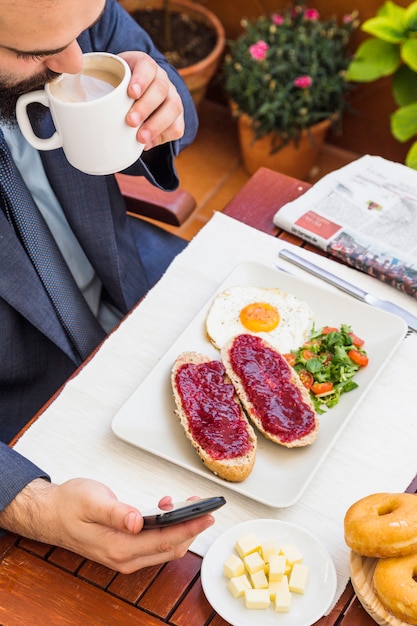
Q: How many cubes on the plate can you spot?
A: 12